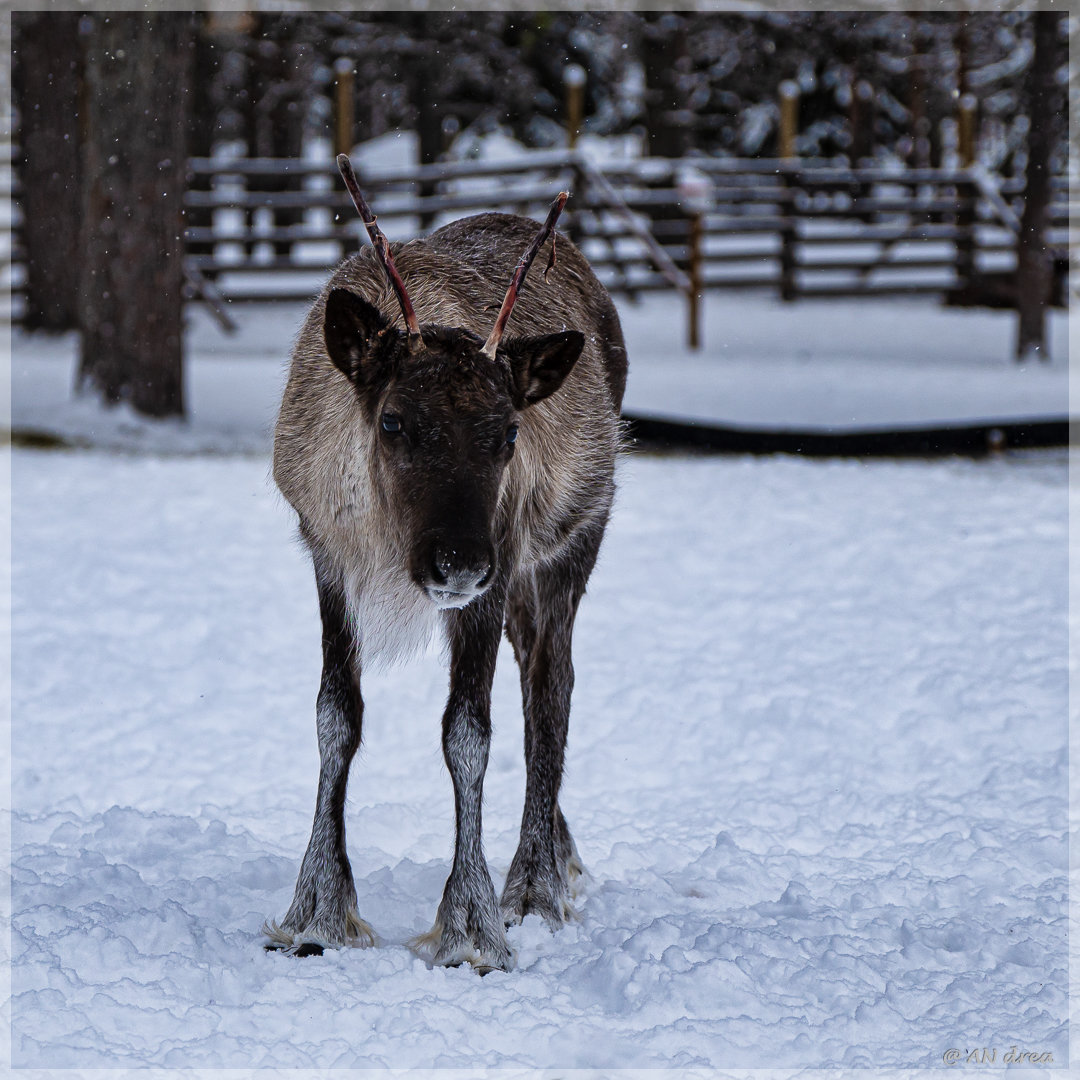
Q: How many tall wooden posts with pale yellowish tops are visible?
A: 4